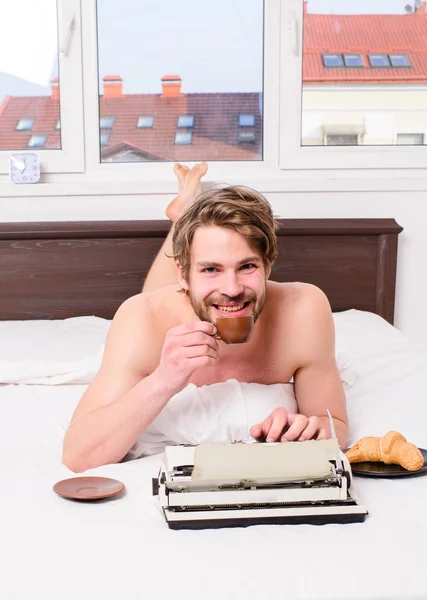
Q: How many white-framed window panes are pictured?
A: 3